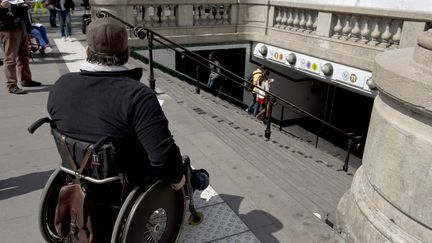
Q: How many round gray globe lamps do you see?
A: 4